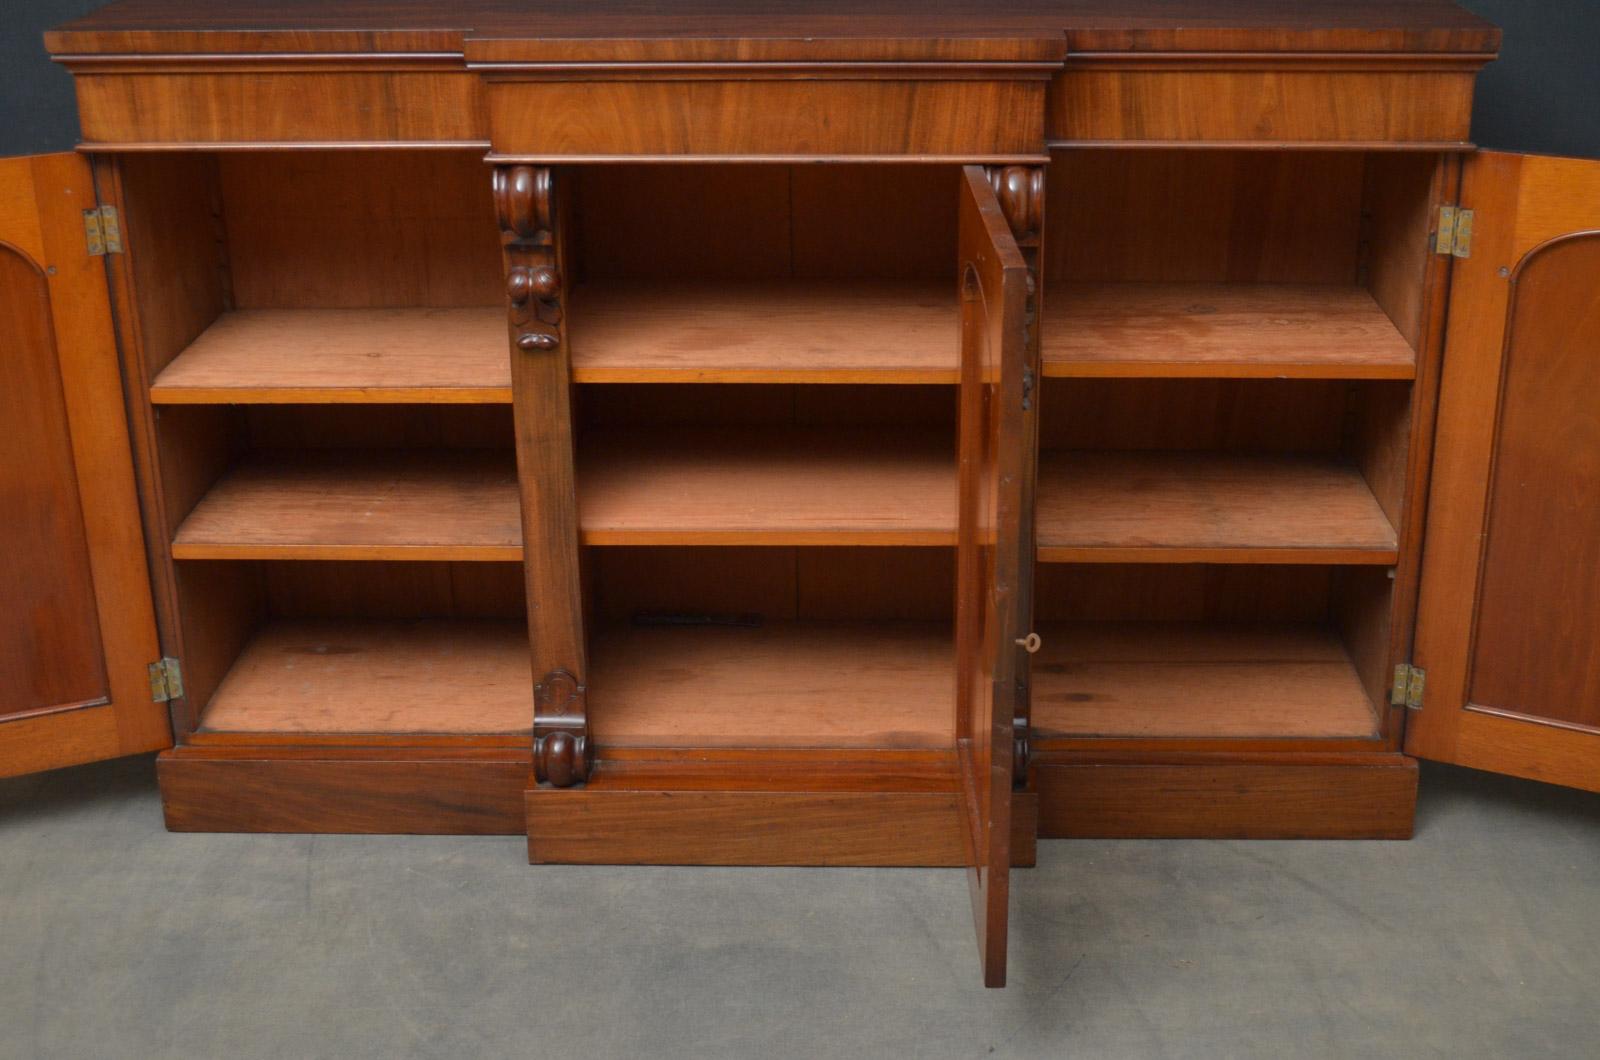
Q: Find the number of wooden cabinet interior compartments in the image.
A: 9